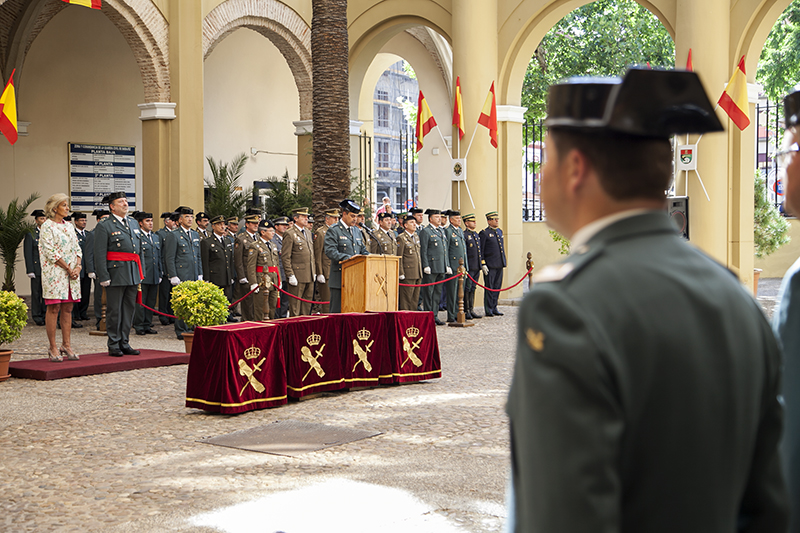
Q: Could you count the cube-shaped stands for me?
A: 4